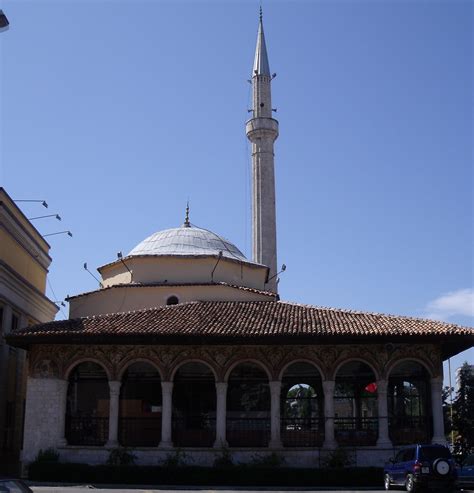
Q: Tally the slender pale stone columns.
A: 7